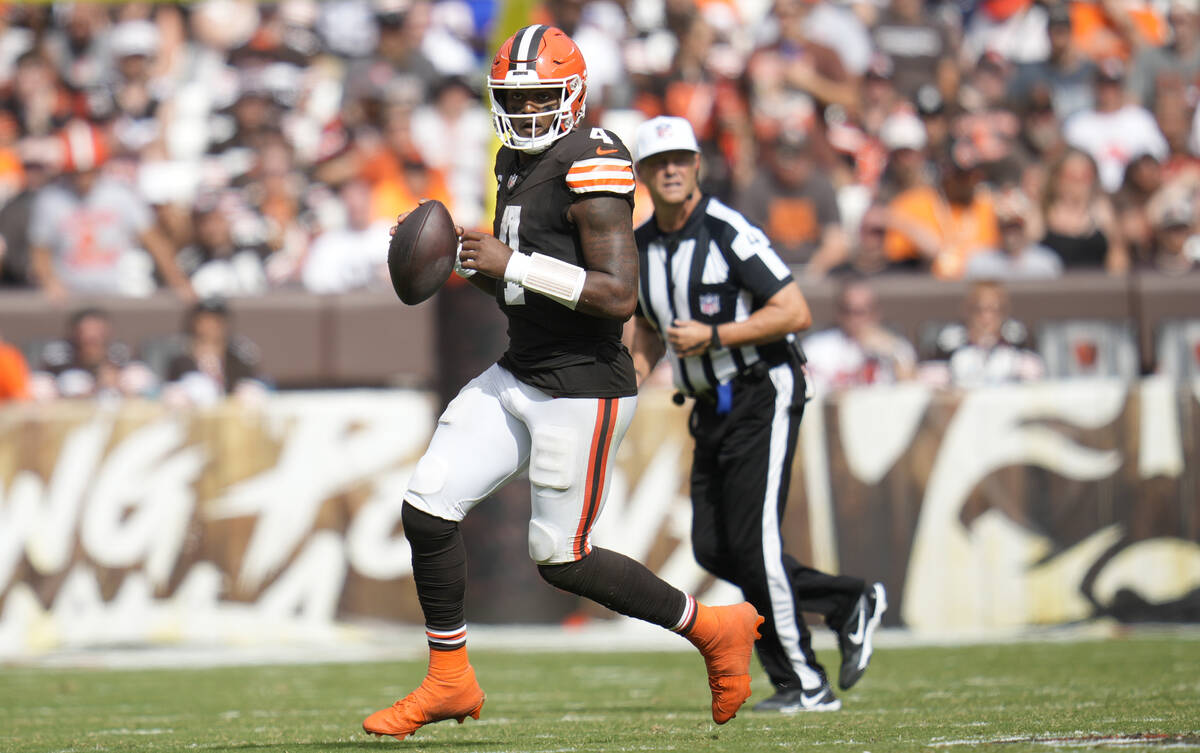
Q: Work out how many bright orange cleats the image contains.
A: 2